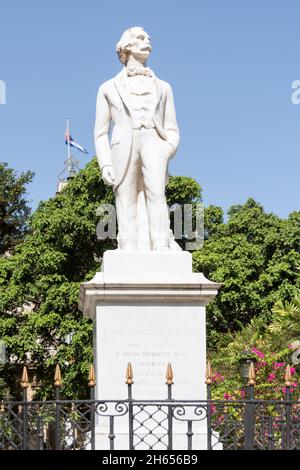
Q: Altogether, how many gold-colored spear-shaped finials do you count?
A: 8